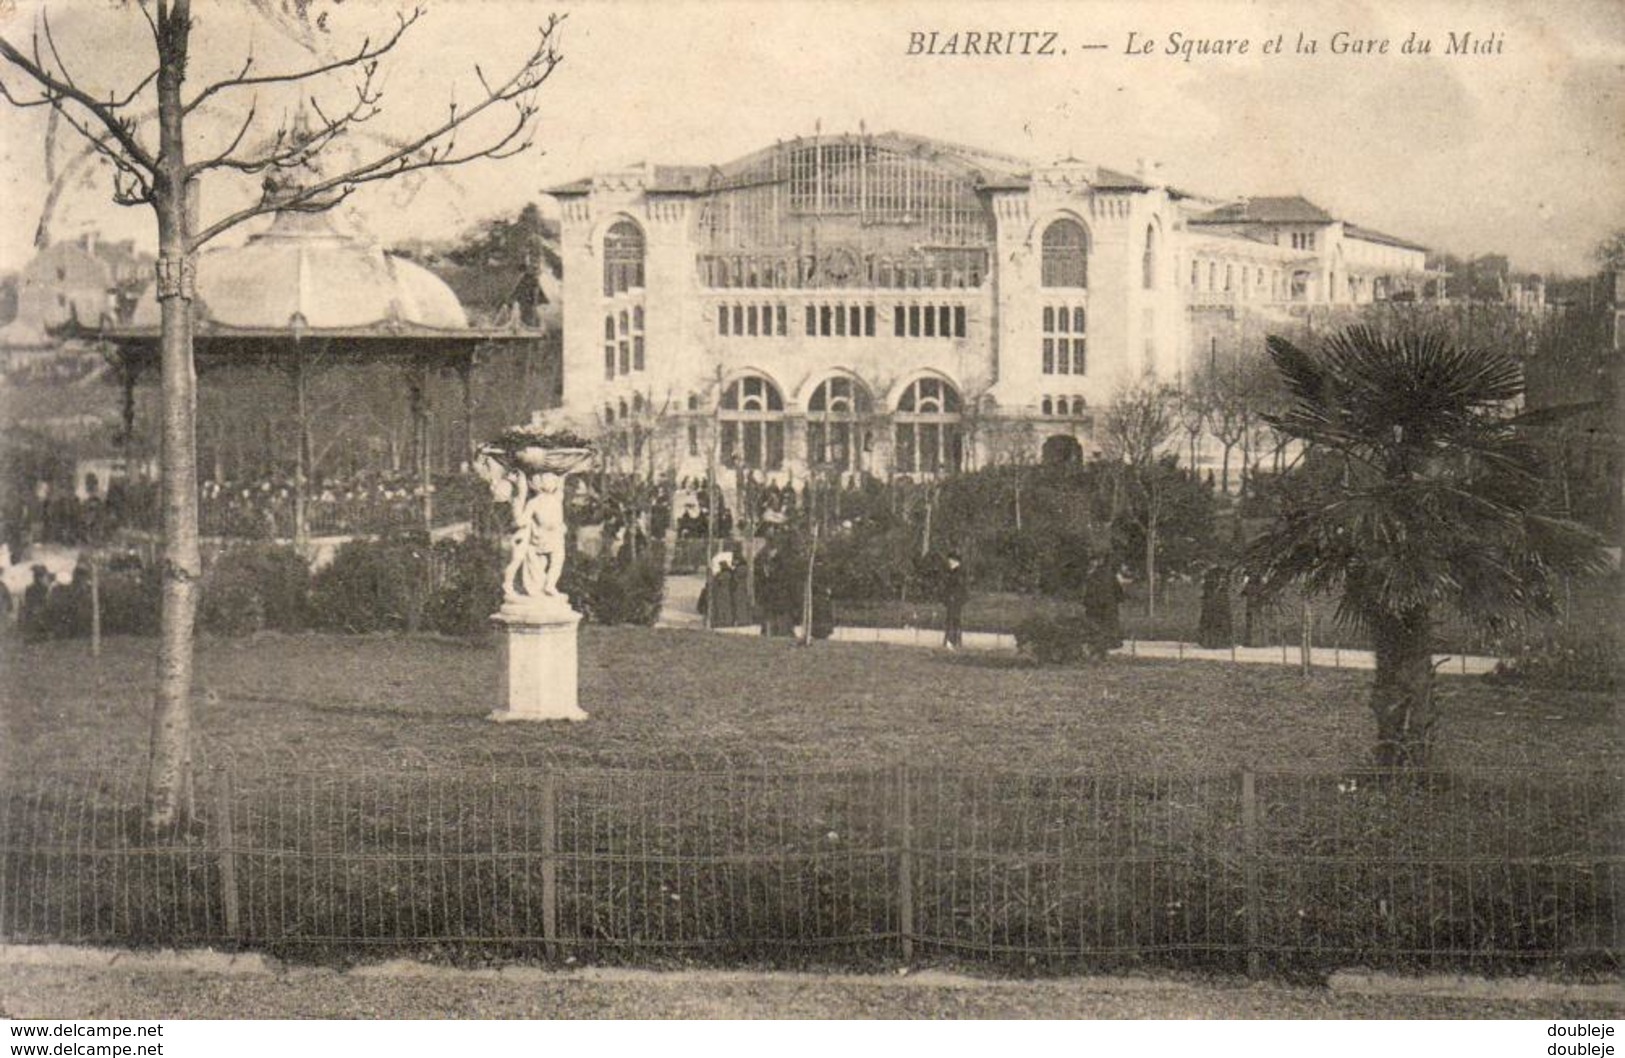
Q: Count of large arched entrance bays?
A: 3